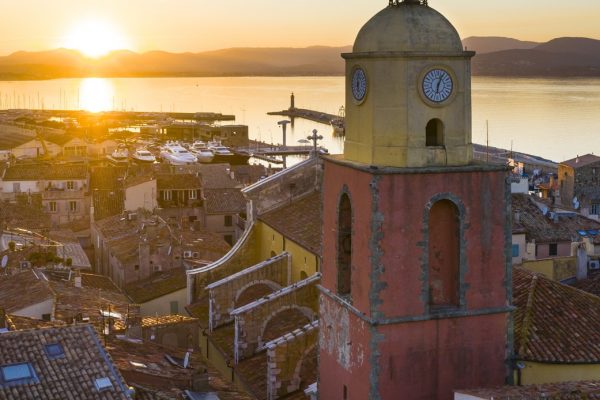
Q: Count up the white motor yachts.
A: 5